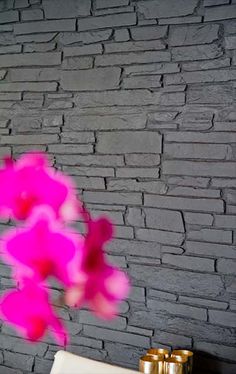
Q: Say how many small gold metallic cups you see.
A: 4